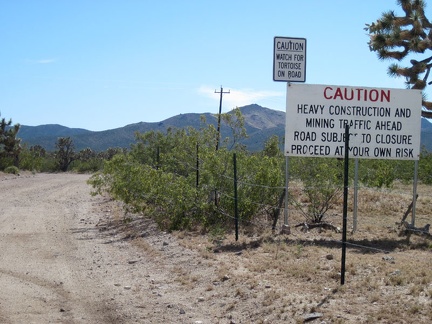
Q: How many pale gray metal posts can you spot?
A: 3